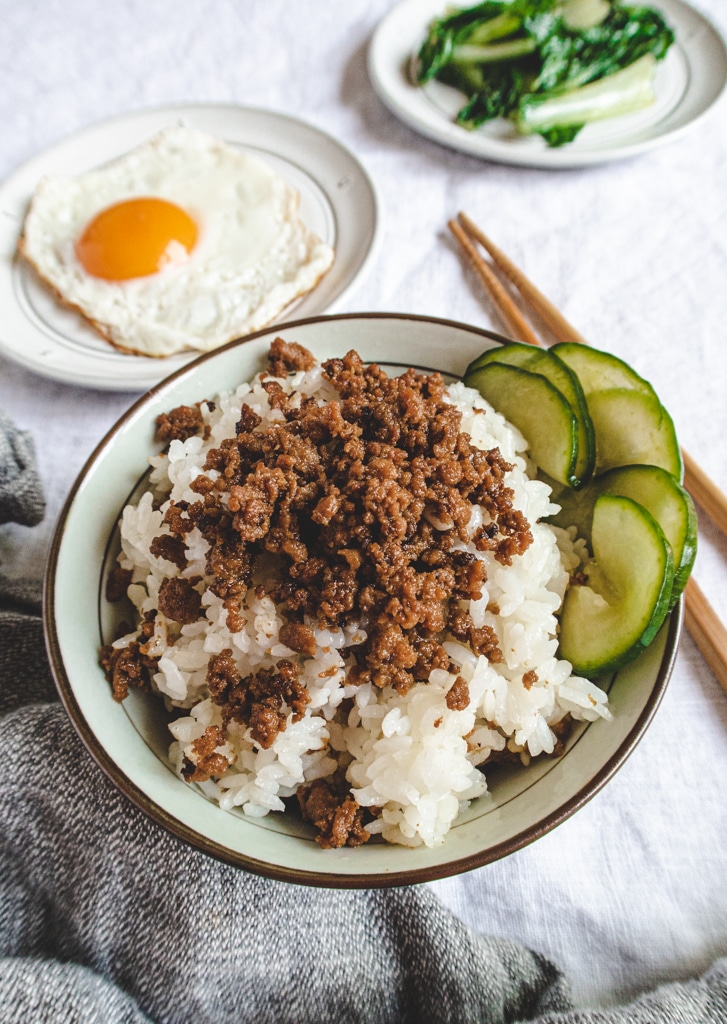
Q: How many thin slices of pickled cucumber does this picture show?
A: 6